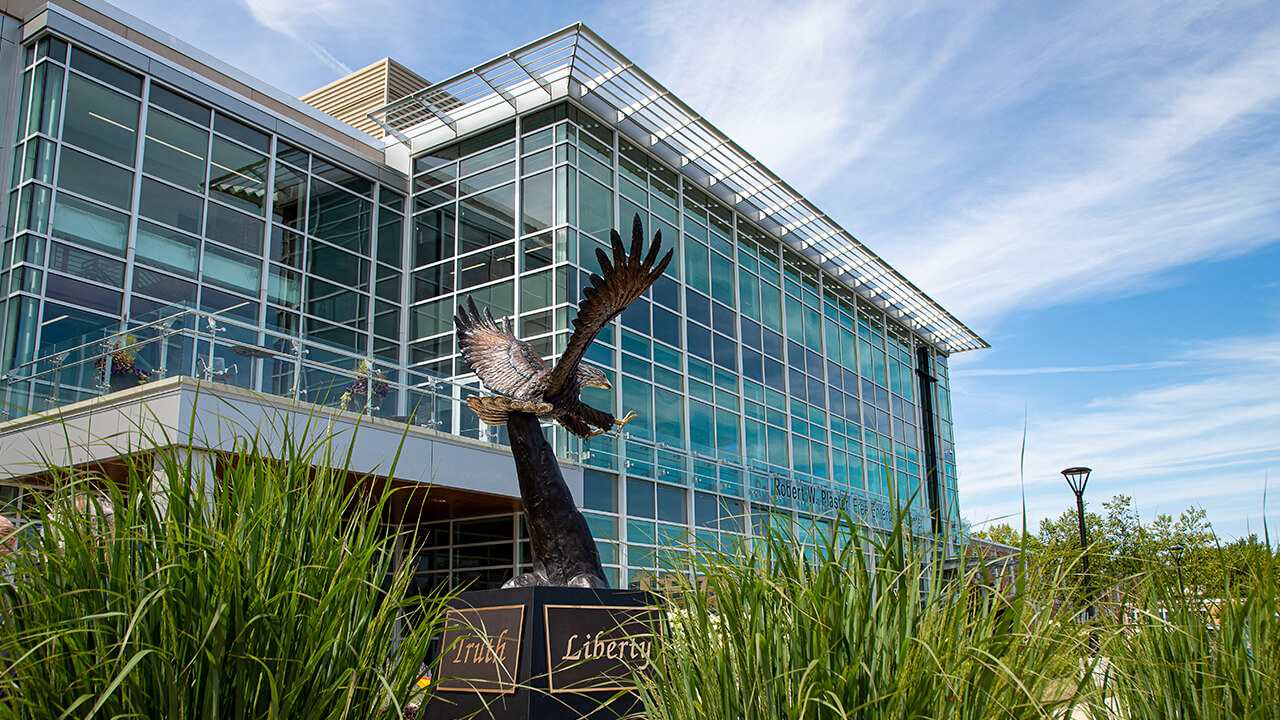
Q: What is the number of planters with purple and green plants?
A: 2